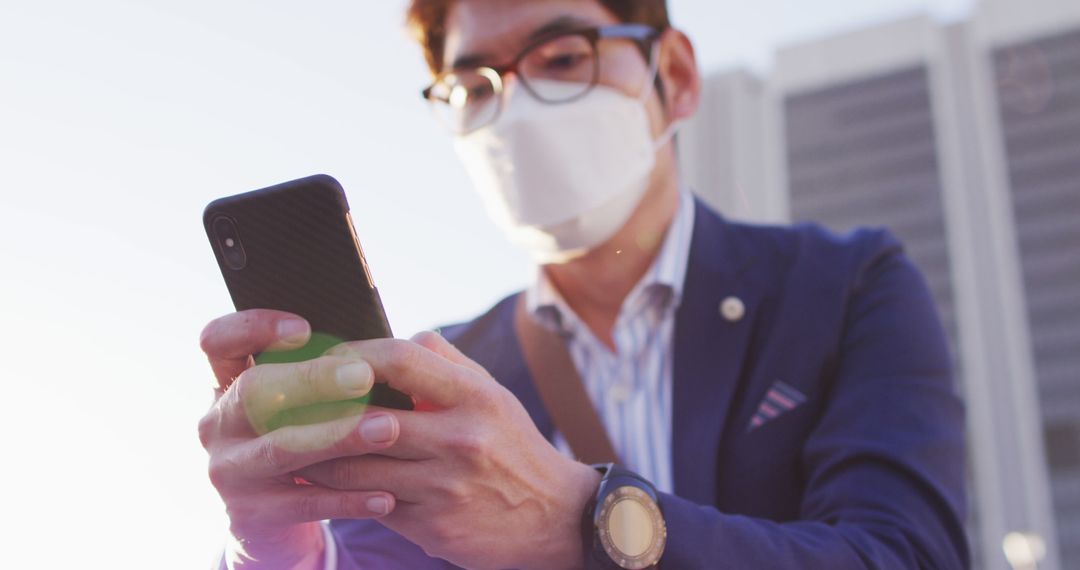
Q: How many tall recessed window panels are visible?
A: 2